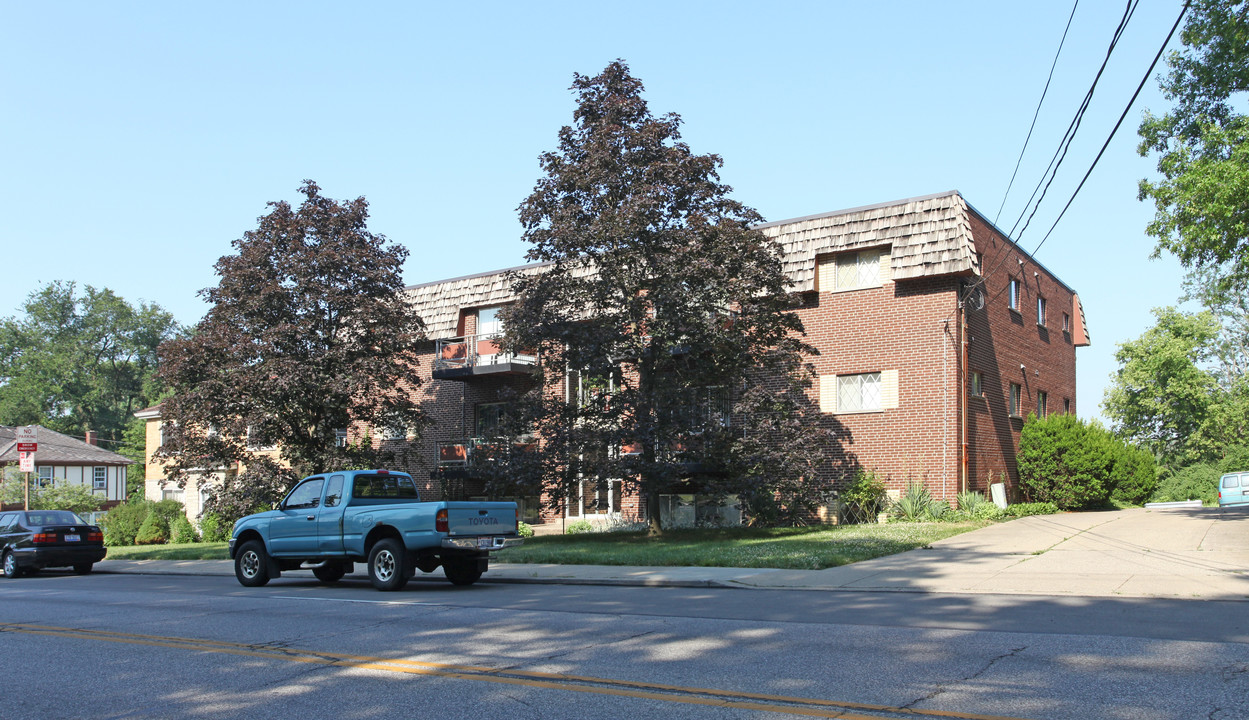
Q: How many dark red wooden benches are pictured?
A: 0